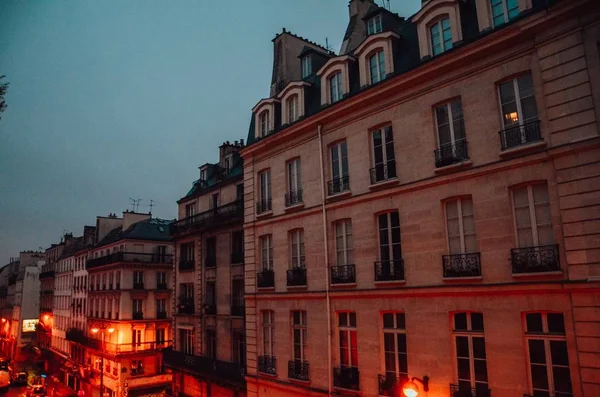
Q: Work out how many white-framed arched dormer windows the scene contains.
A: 6